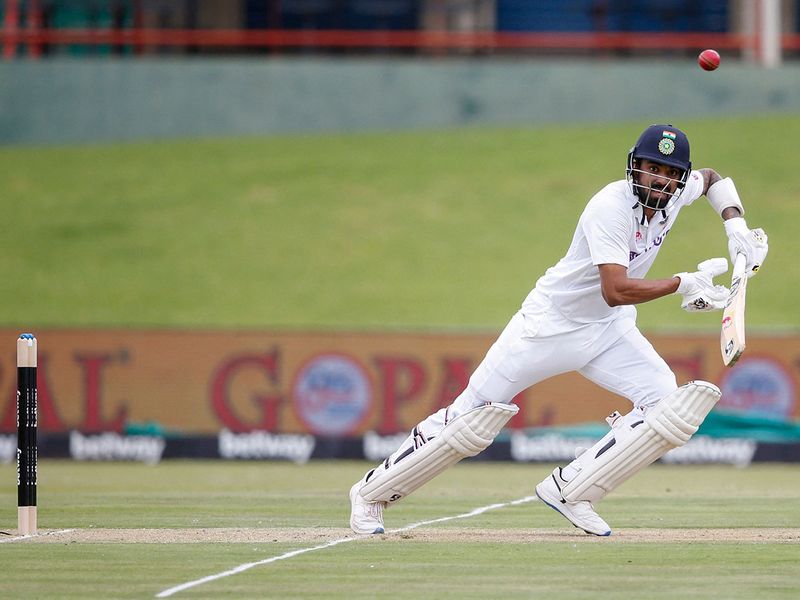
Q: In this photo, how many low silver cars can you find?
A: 0